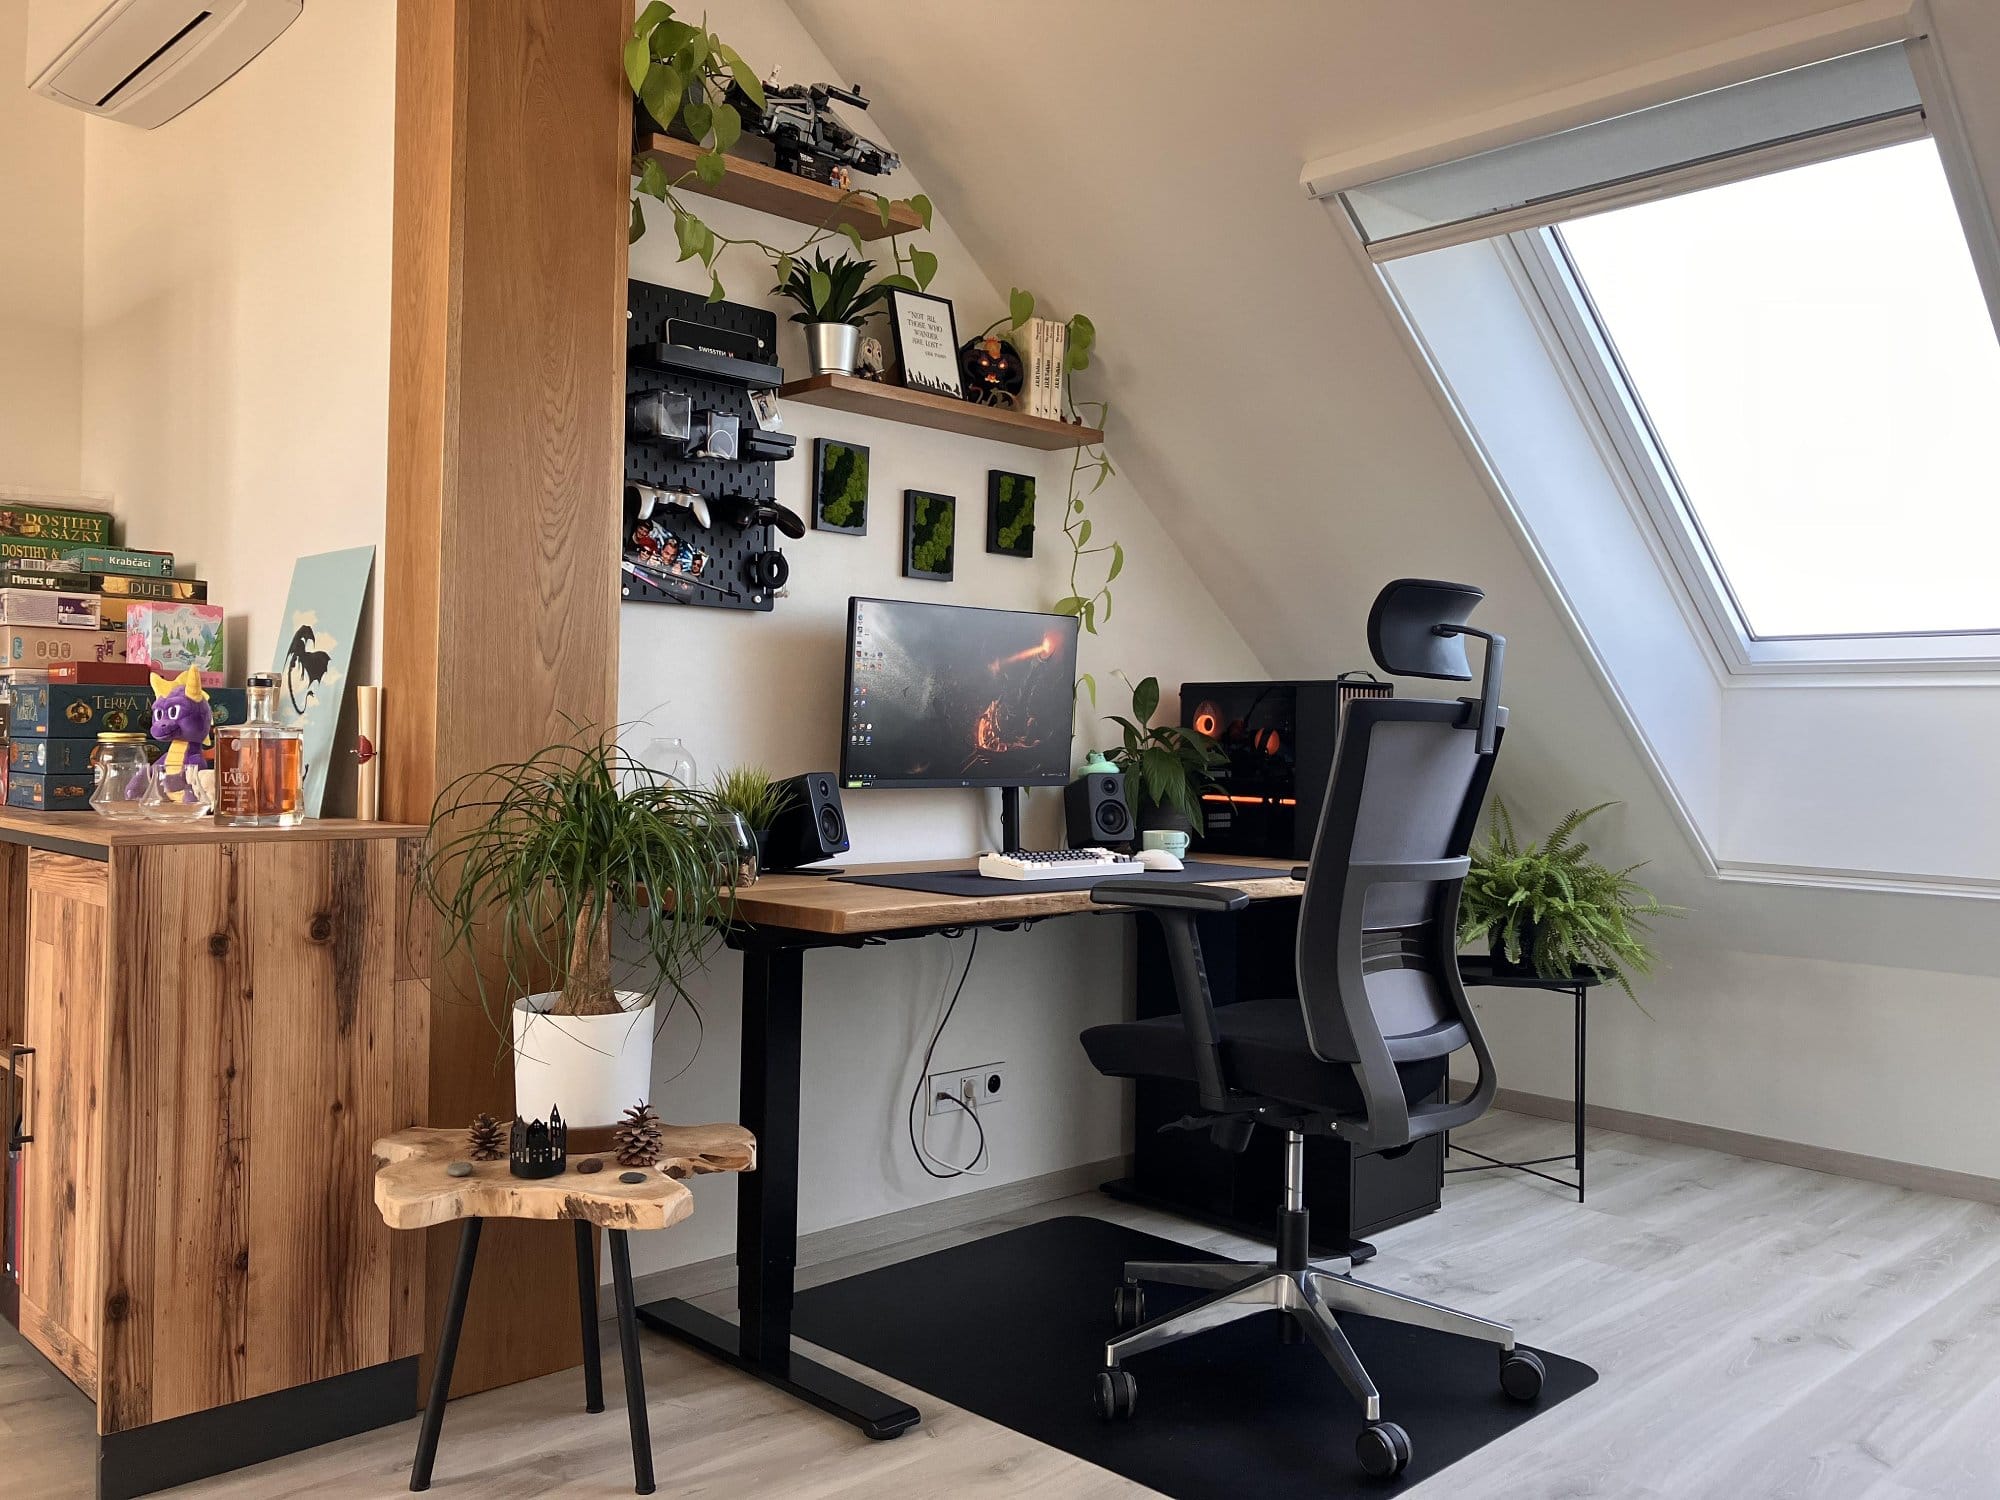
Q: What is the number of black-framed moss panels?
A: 3